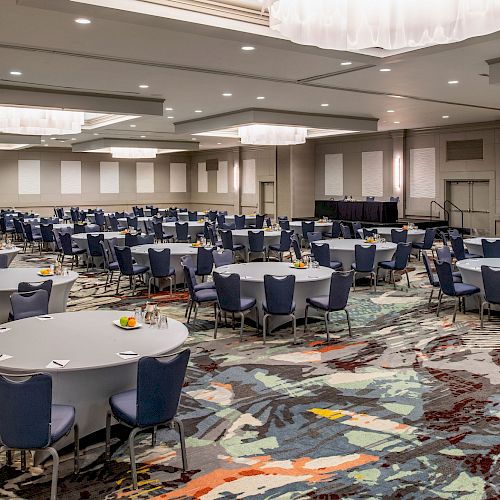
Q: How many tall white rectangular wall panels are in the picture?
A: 11